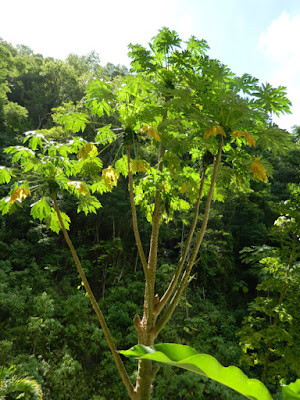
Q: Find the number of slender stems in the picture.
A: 5